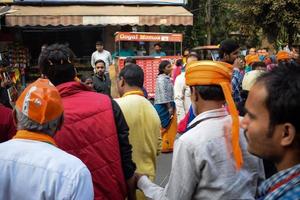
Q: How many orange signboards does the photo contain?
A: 1